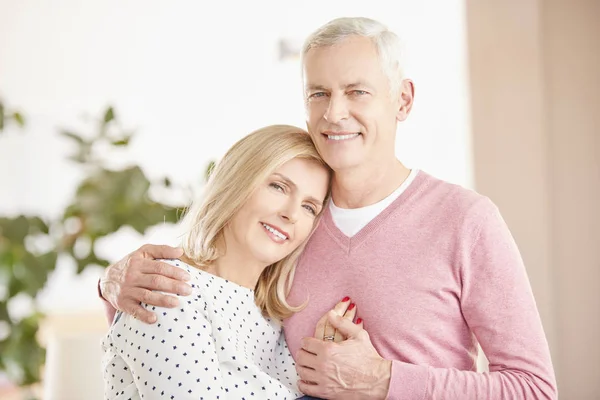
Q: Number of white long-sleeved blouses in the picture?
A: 1